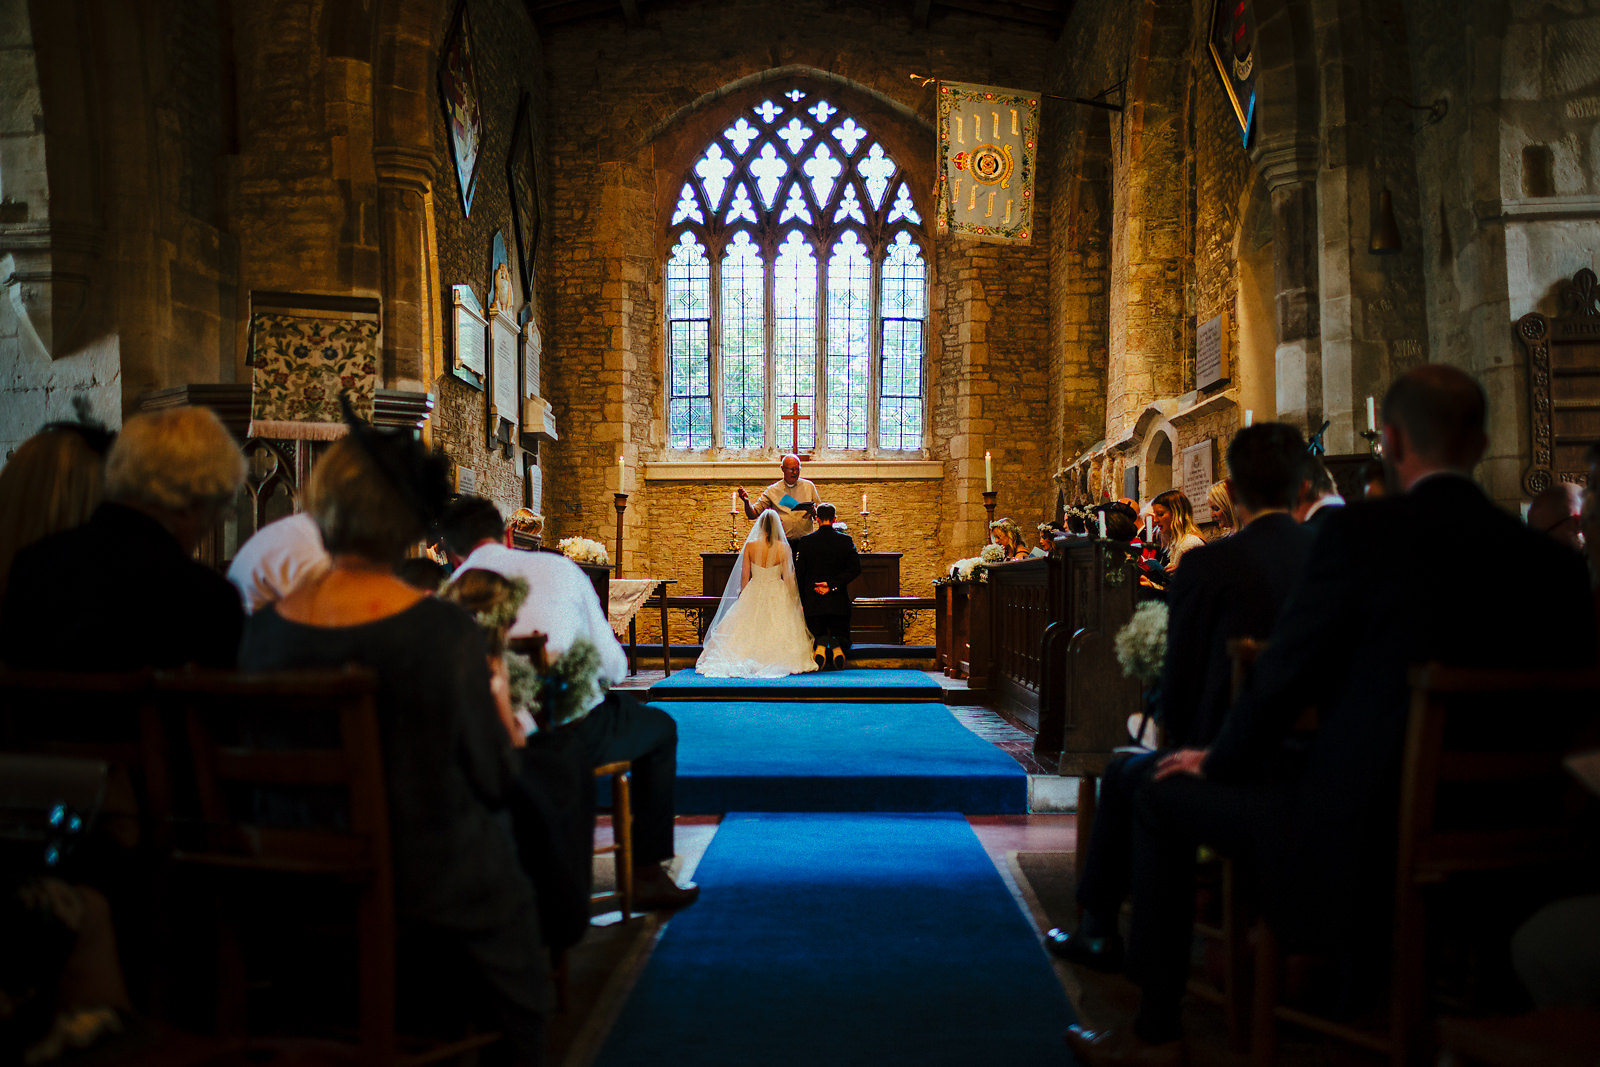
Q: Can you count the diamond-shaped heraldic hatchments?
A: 3